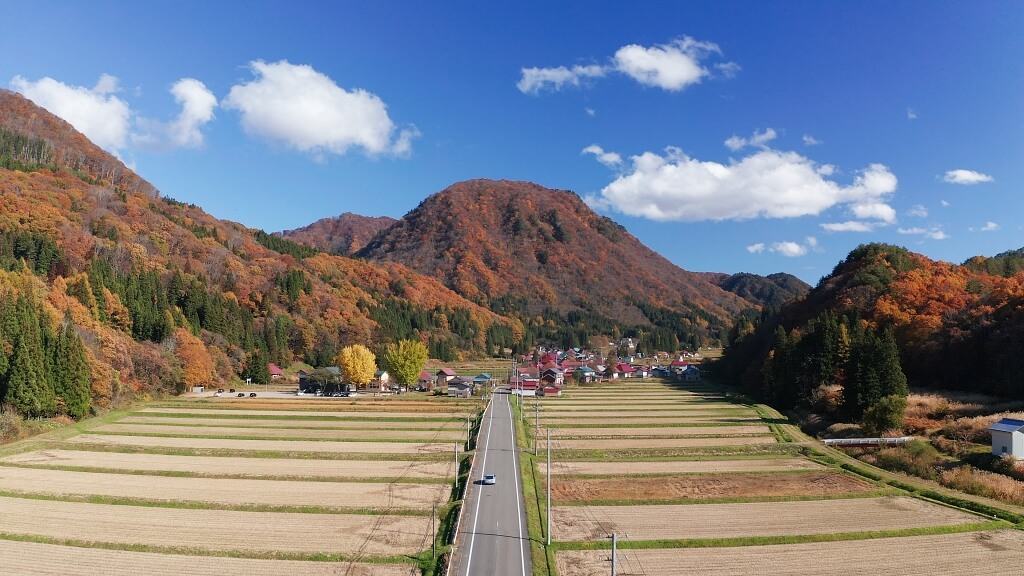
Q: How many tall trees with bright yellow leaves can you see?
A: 2